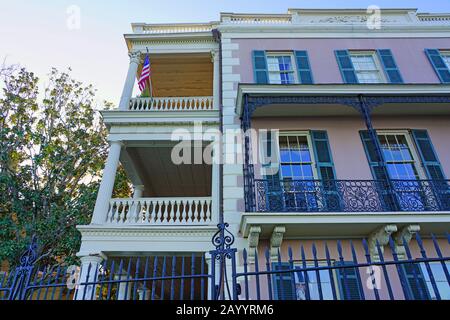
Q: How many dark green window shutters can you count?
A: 12